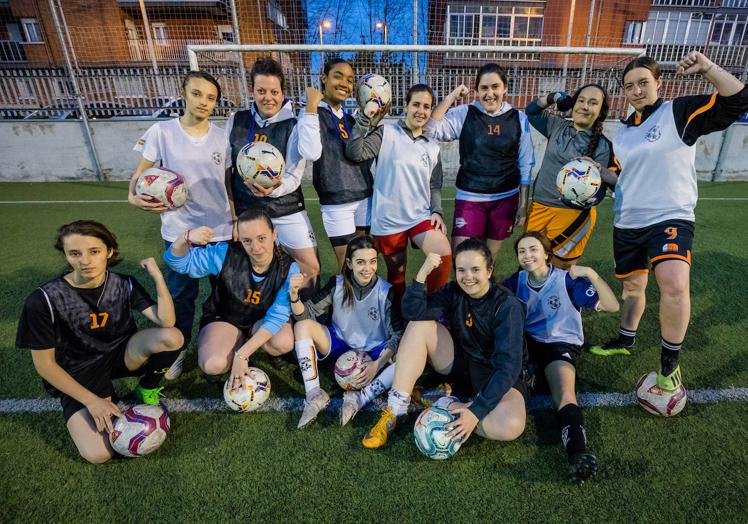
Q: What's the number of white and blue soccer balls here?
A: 1